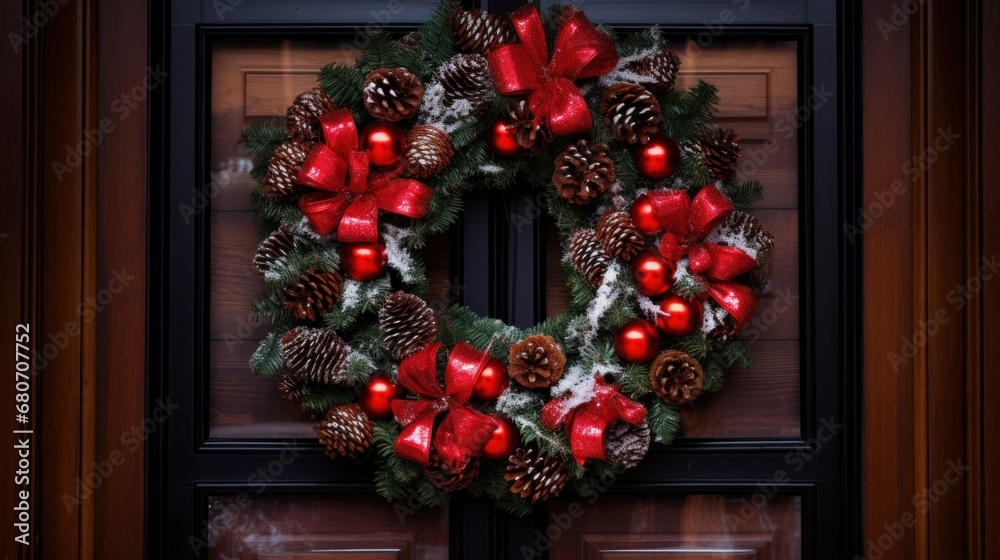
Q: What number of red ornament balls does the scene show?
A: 11